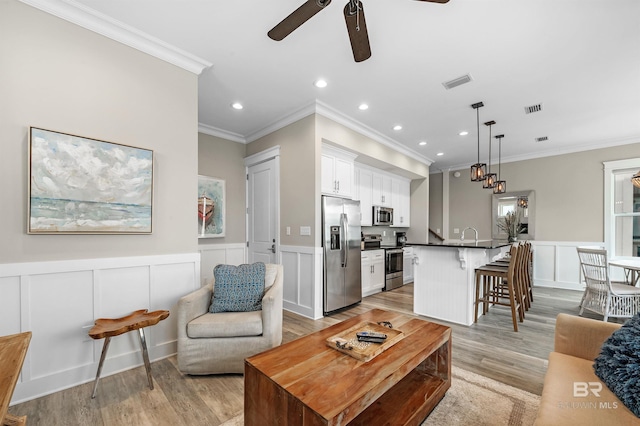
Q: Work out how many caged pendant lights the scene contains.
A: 3